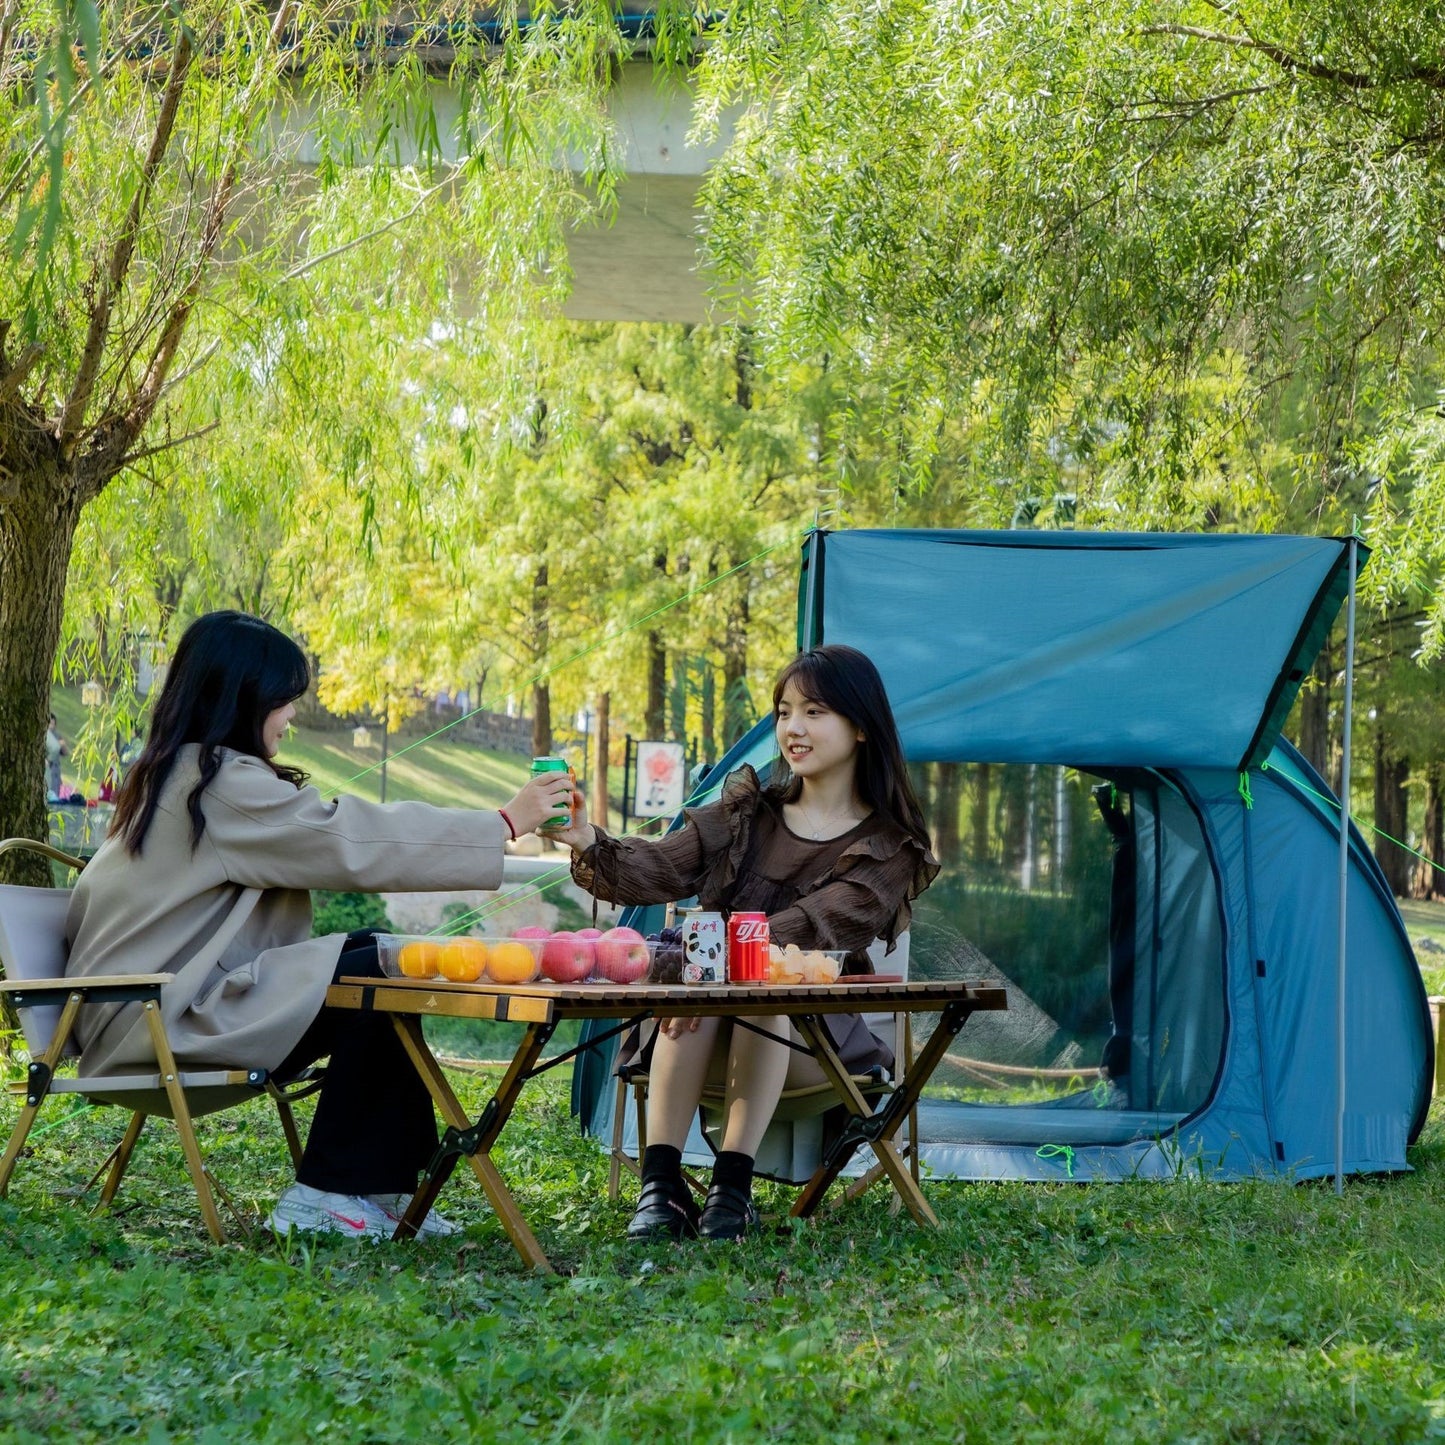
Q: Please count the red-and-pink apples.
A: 4